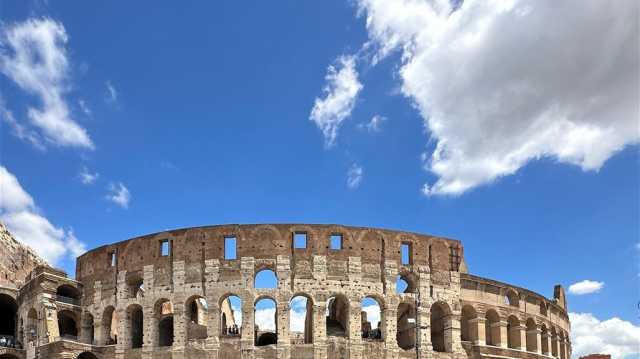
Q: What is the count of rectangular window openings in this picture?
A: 6